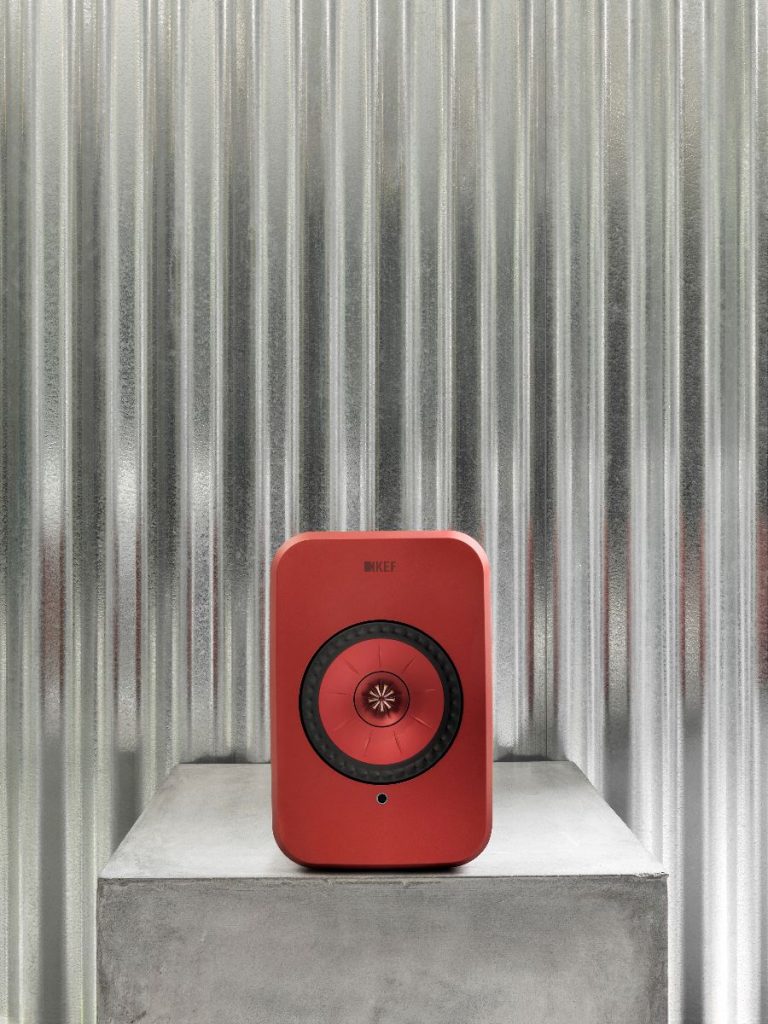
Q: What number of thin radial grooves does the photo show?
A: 9